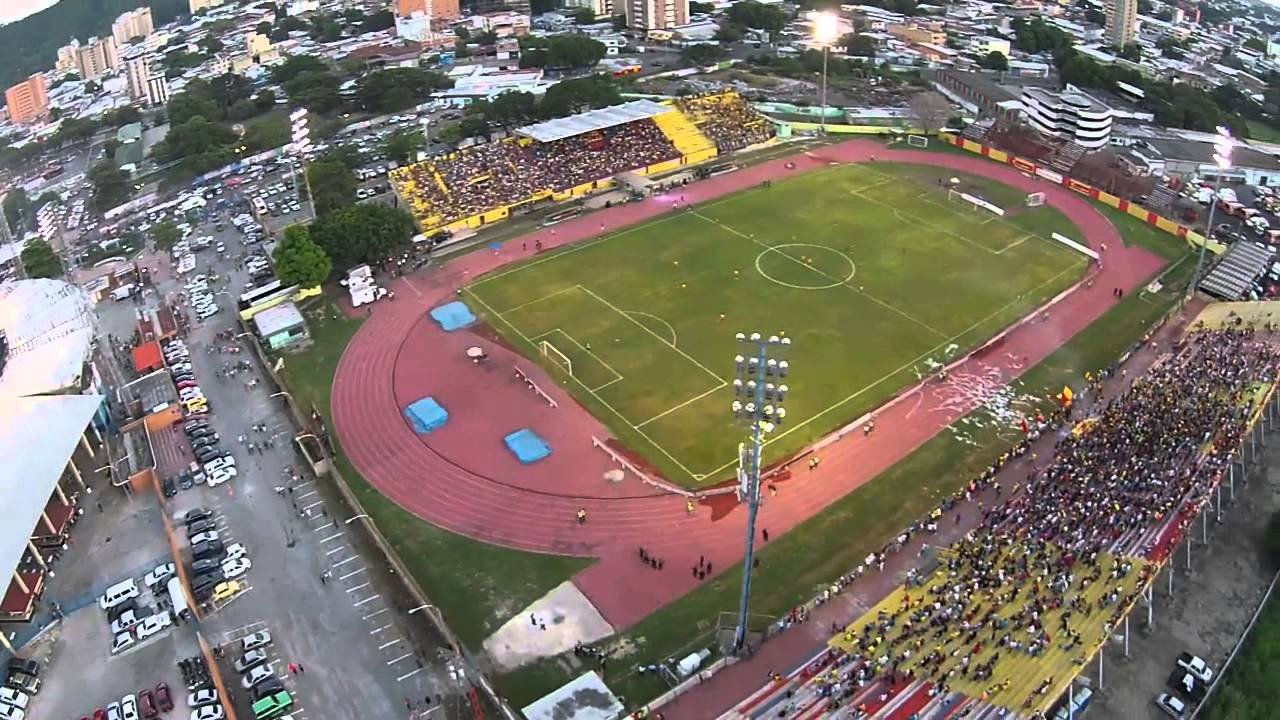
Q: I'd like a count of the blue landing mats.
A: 3